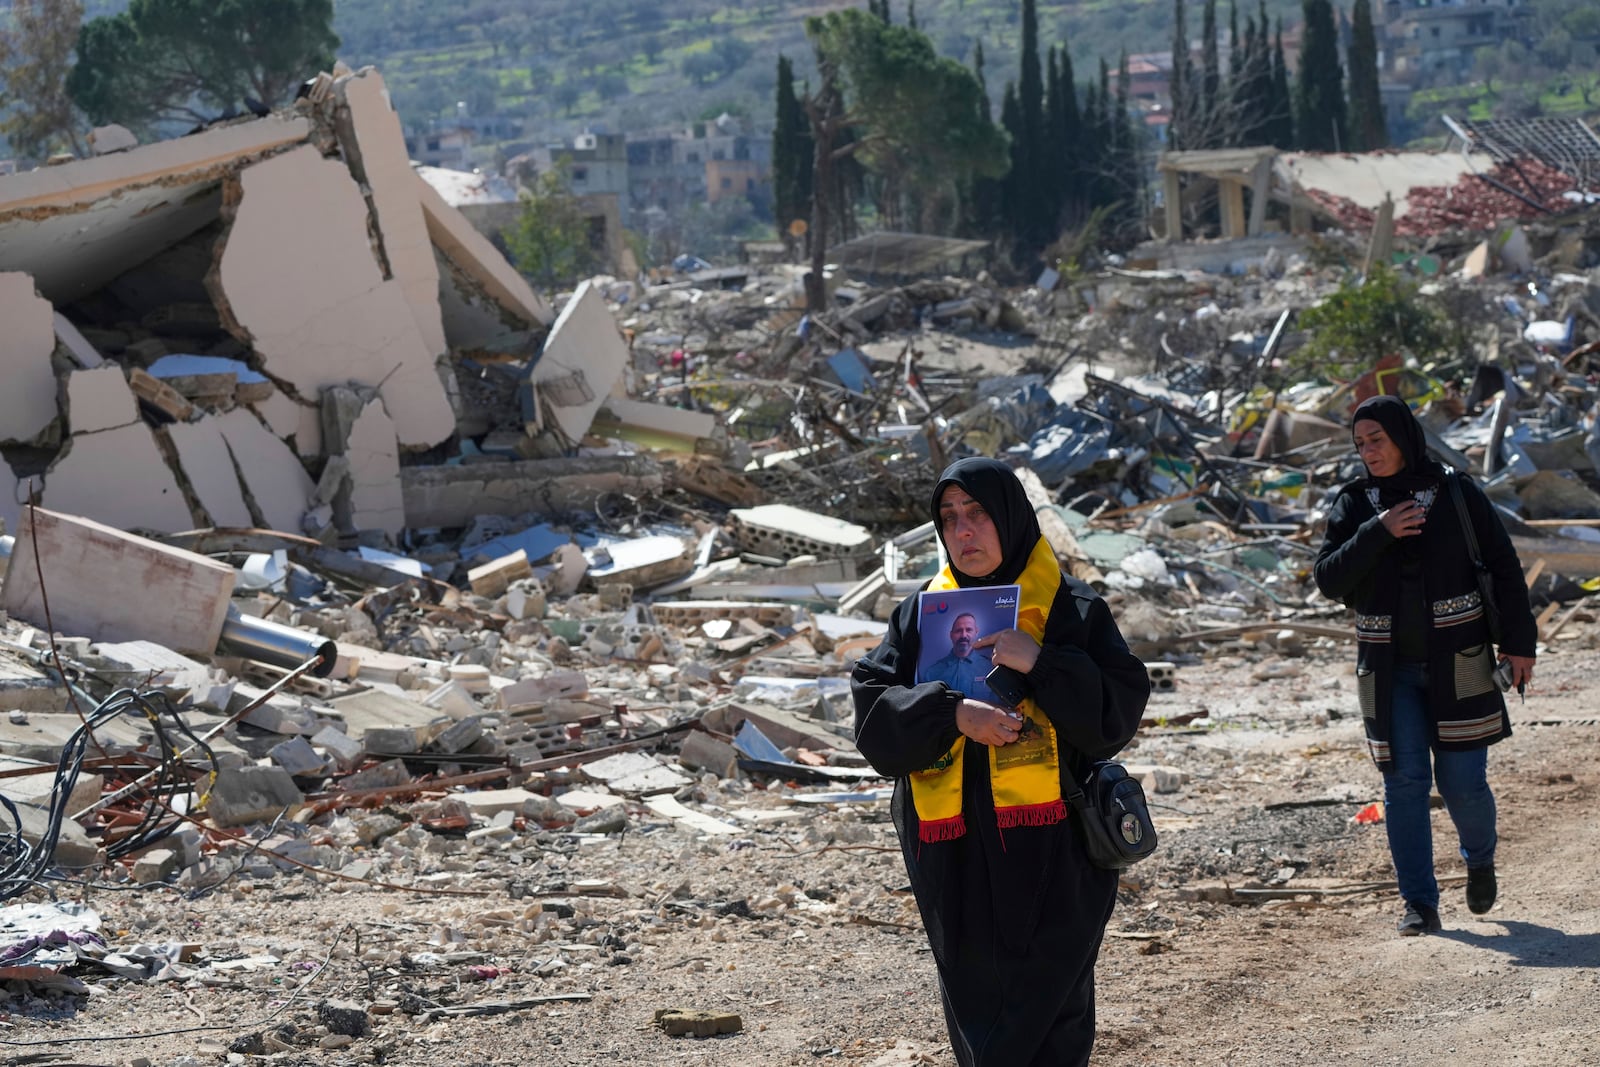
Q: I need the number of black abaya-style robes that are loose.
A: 1